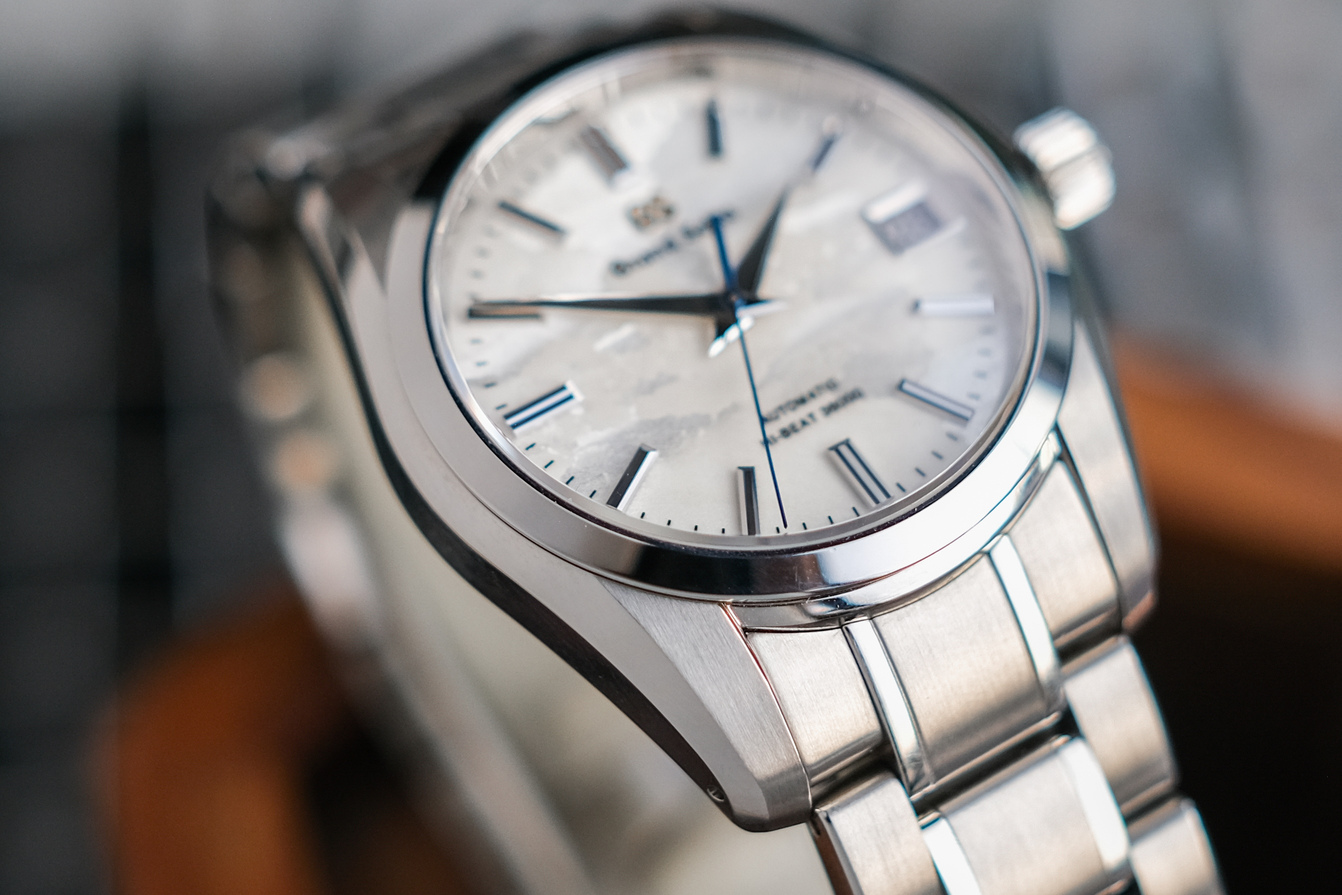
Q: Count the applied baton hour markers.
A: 11